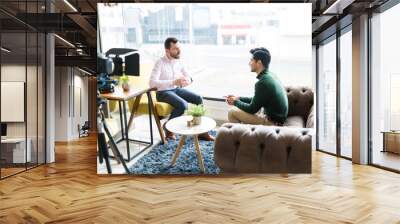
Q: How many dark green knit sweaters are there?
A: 1